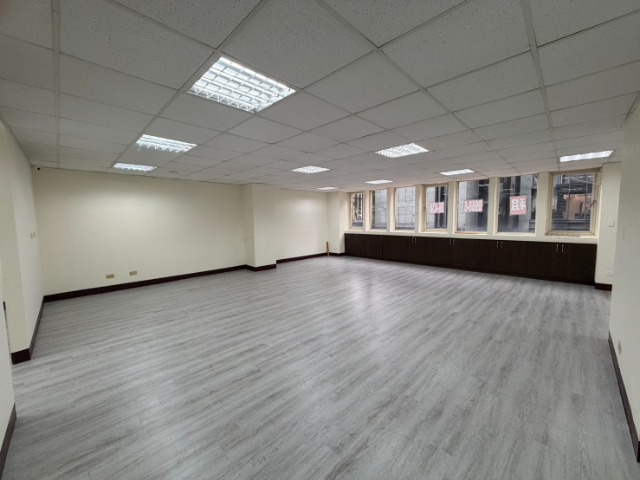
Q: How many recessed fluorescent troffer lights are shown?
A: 9